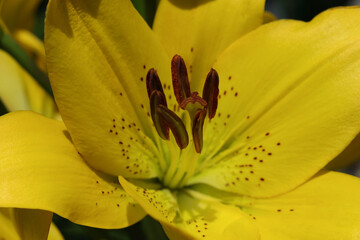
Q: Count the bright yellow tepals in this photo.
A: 6